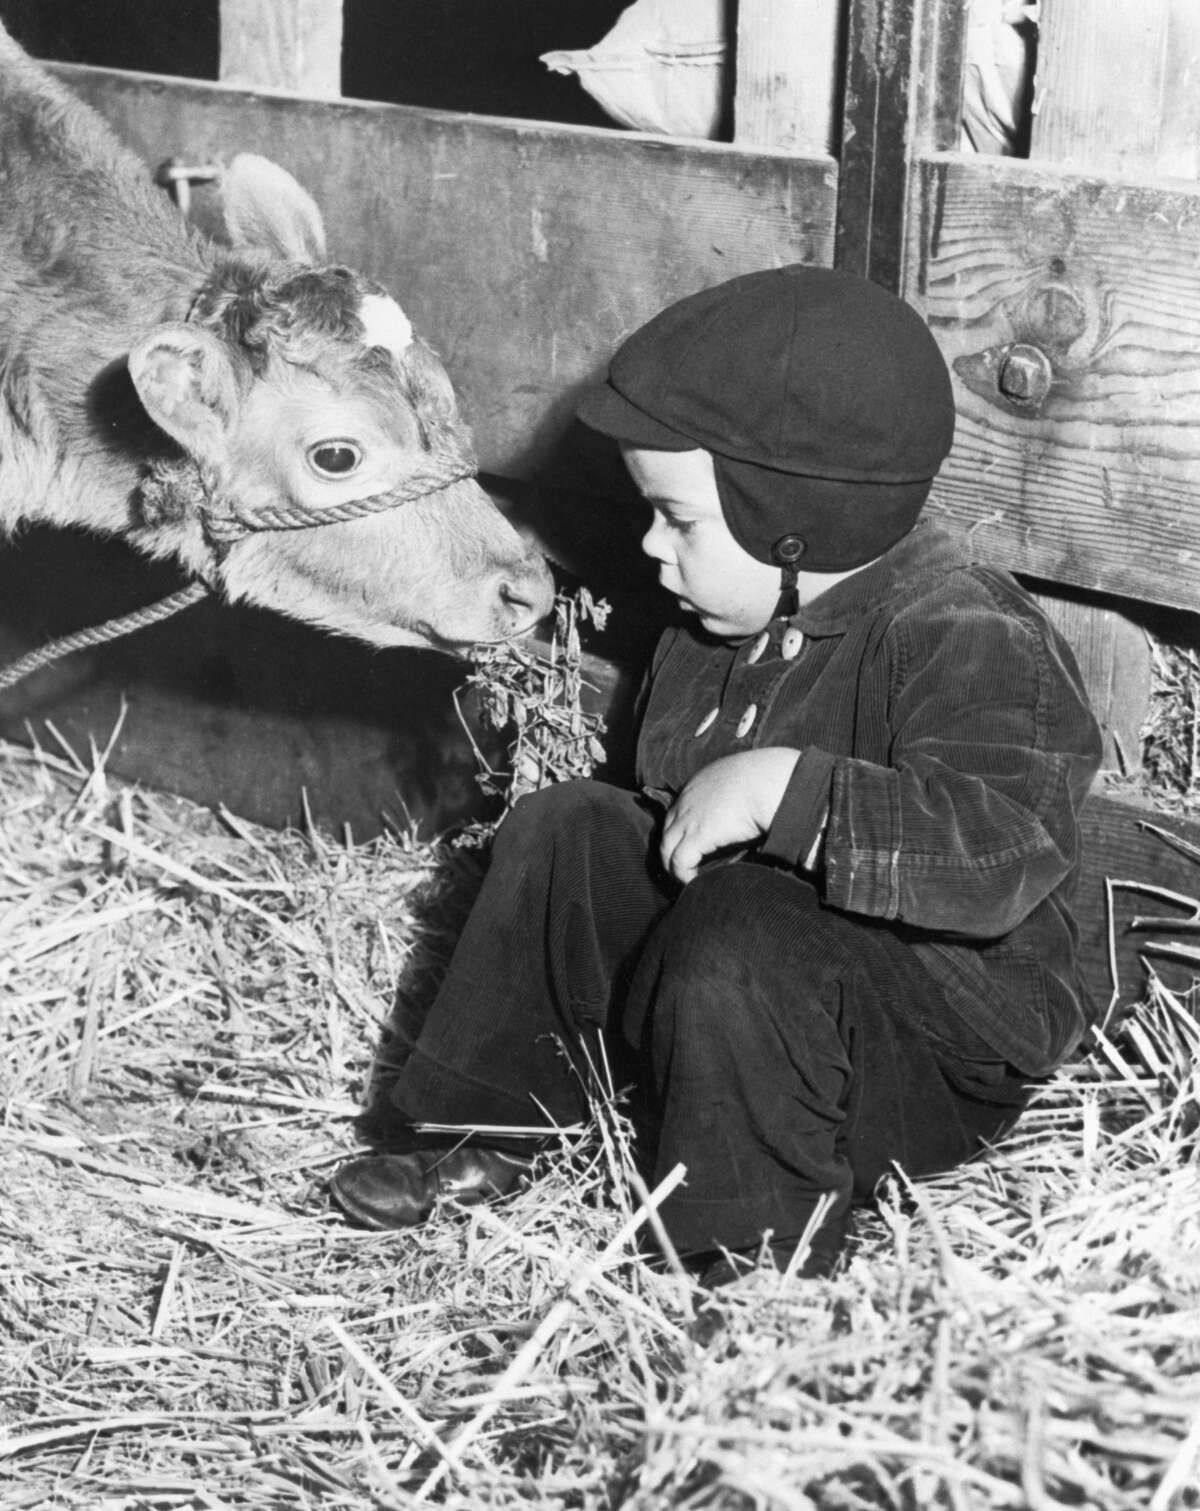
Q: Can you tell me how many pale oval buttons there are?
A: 4